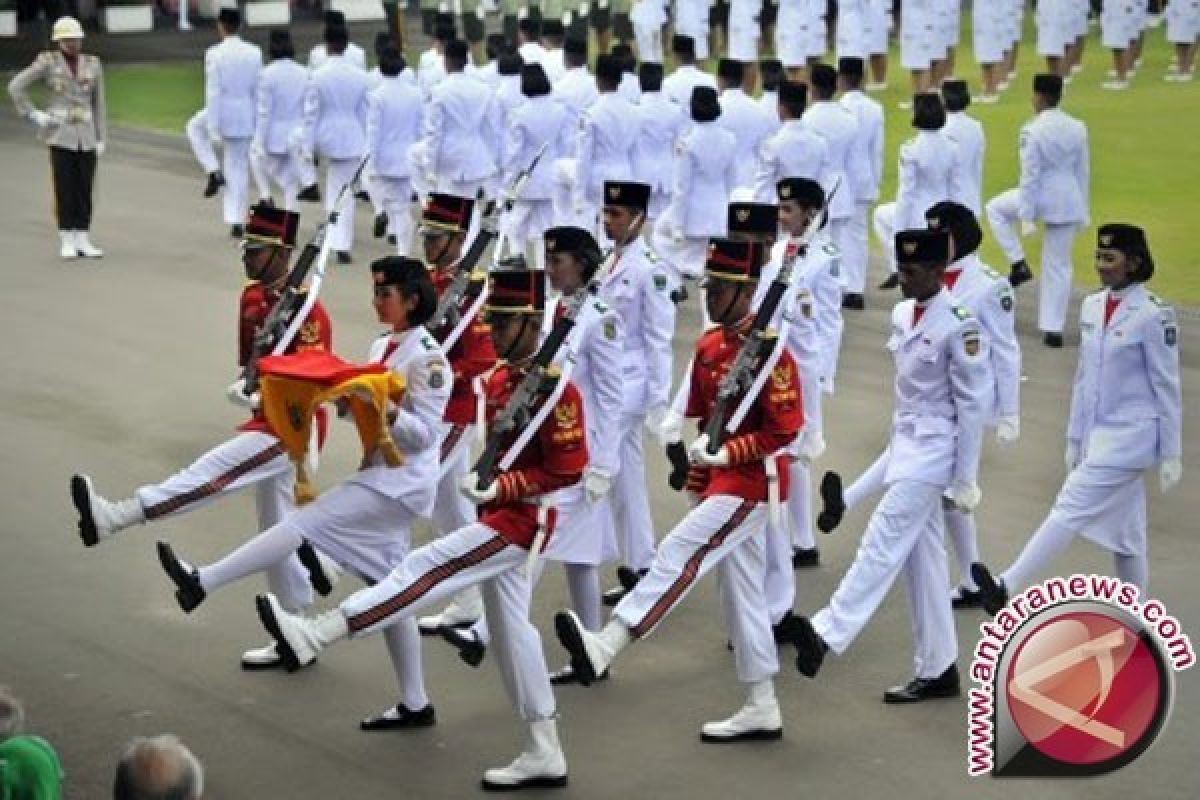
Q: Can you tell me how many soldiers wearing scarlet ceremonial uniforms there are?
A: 4